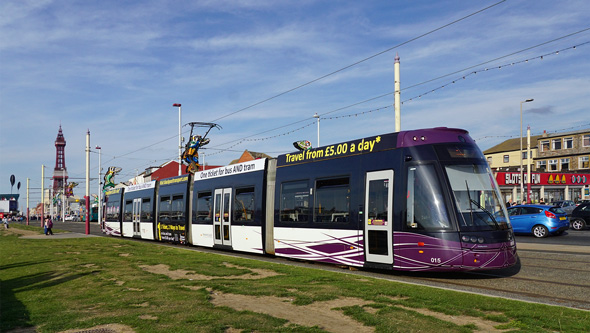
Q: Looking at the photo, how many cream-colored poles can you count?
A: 5